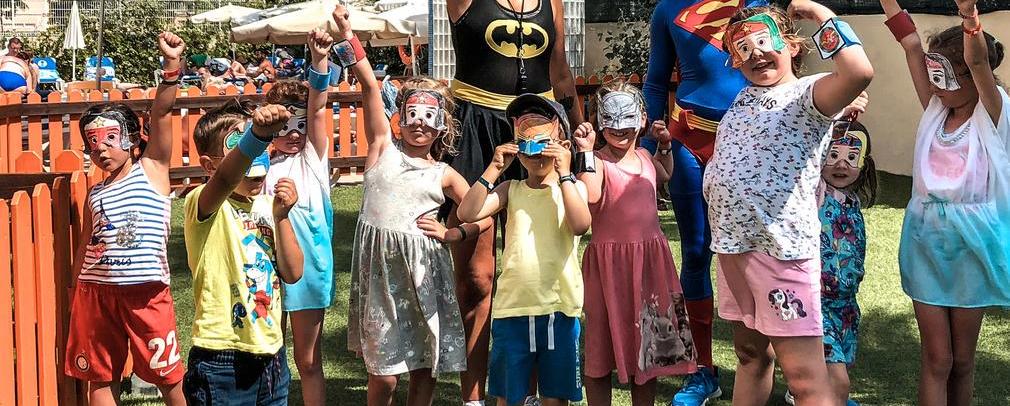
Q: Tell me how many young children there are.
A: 9